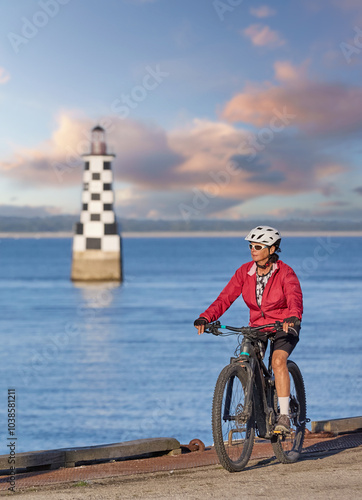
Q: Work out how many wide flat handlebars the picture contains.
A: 1